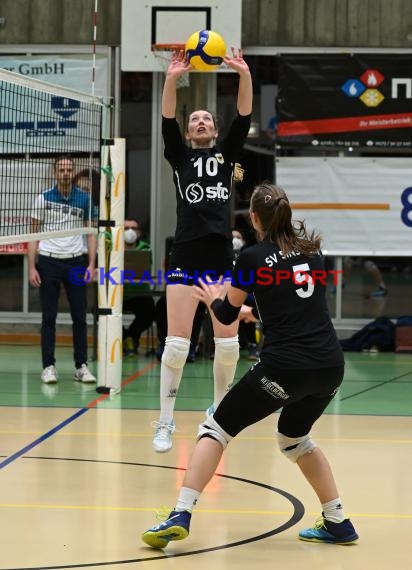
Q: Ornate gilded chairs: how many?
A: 0